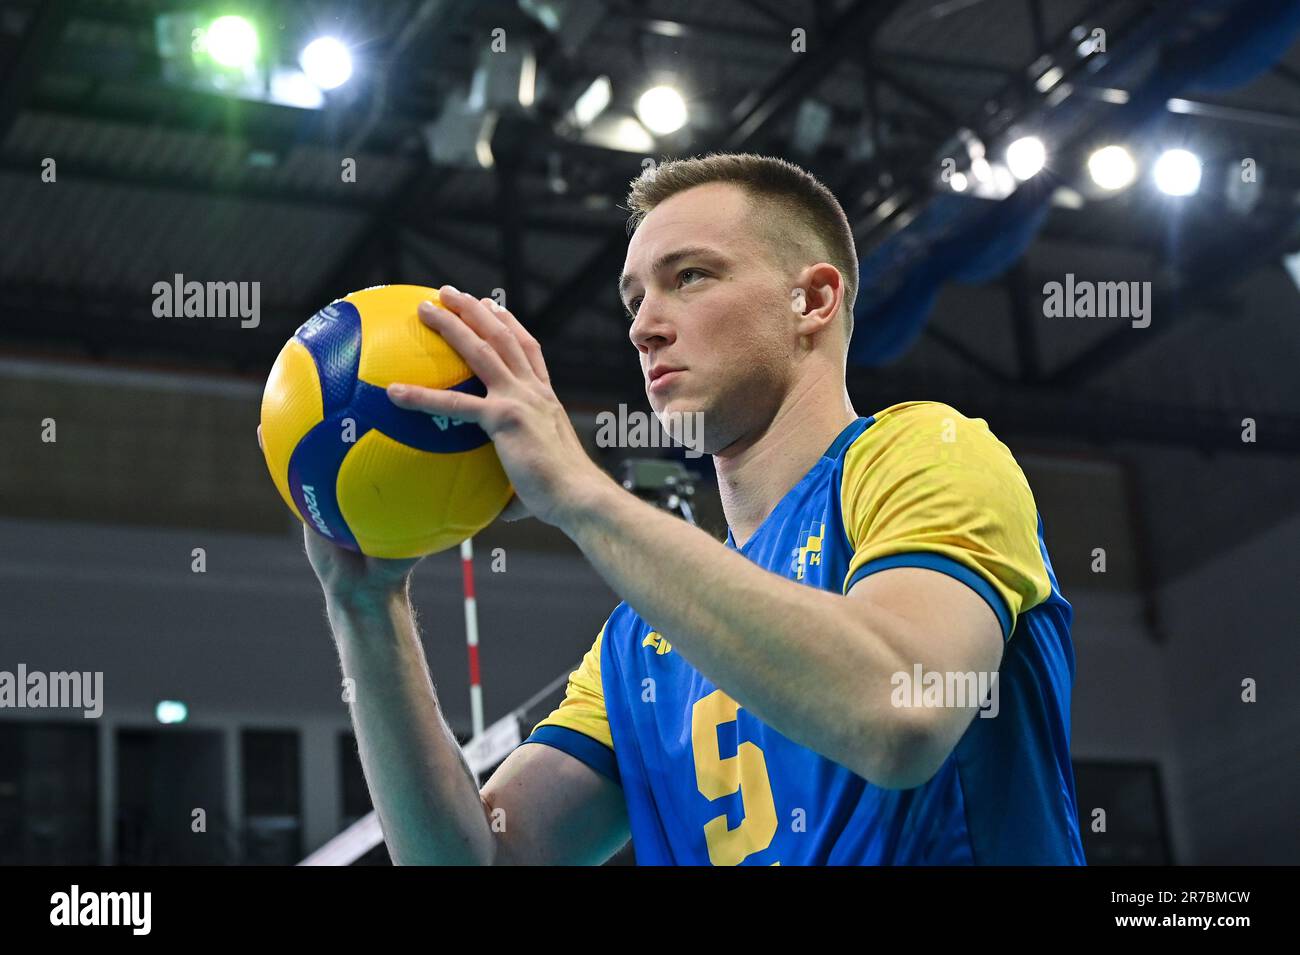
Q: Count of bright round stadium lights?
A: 6